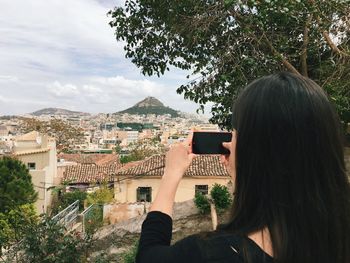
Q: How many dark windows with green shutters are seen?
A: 2